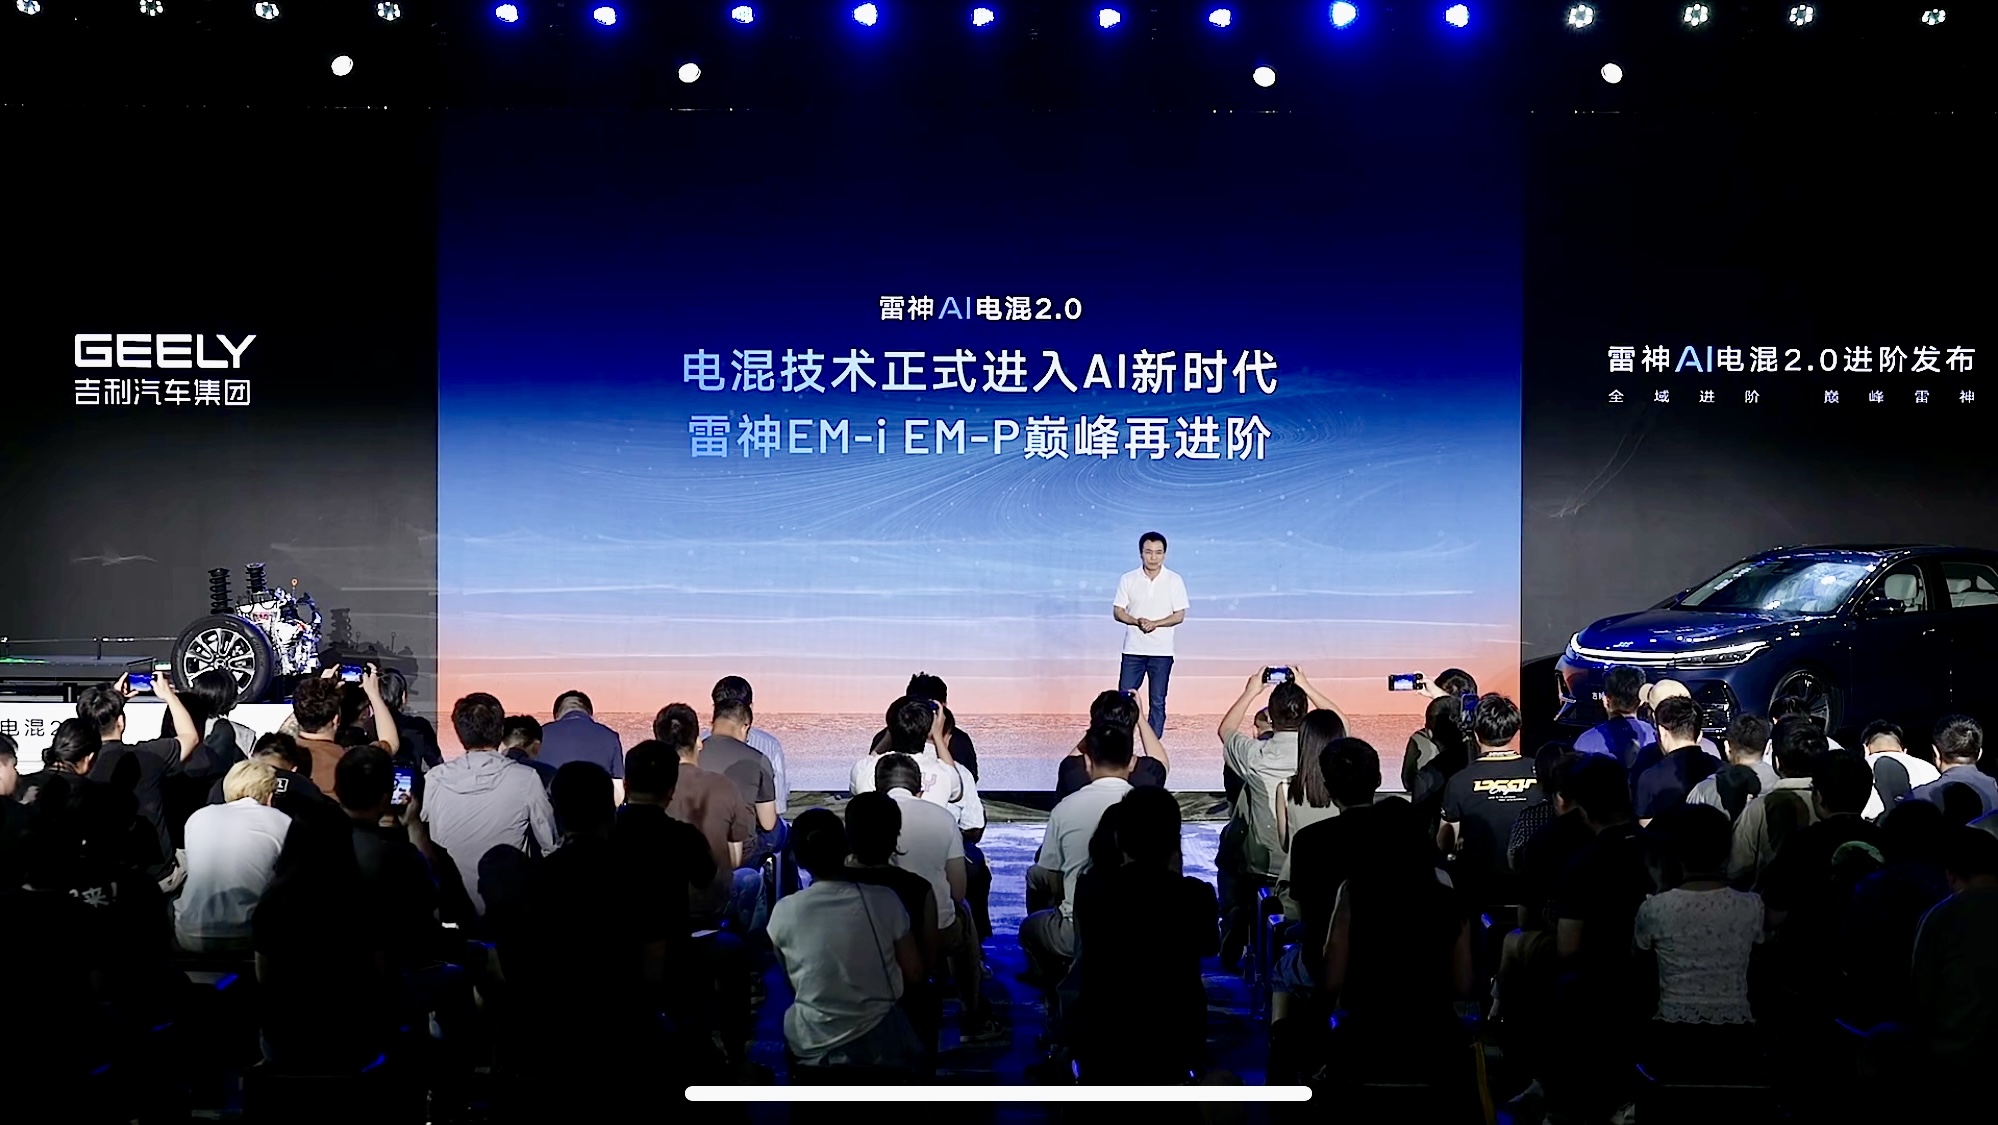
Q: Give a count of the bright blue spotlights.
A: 9